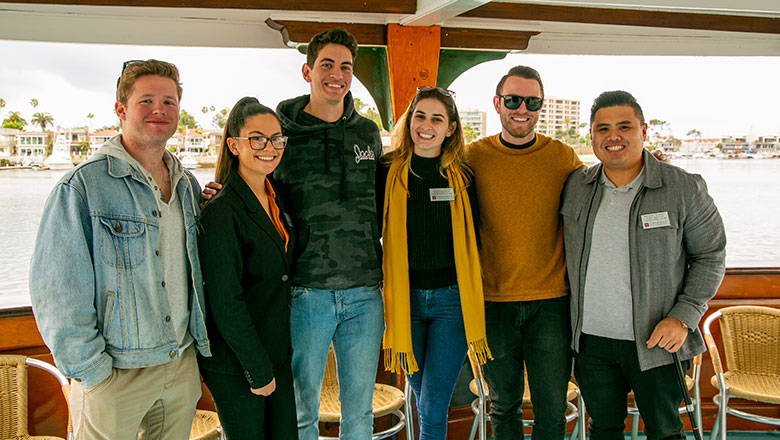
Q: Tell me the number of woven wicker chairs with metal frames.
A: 6